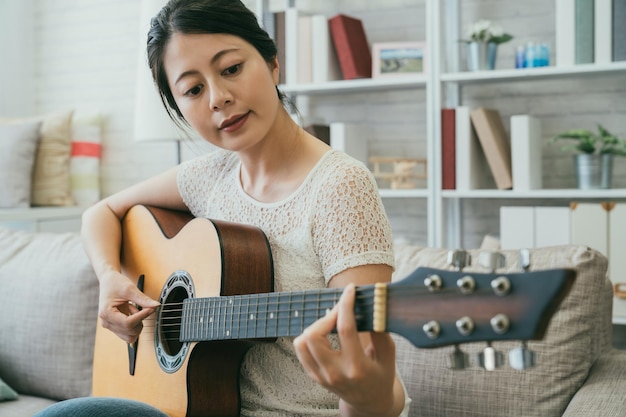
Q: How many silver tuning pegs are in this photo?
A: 6